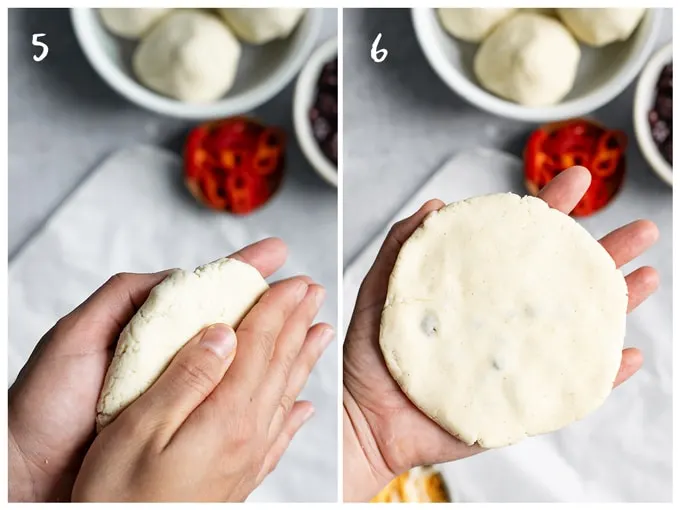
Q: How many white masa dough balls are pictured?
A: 6